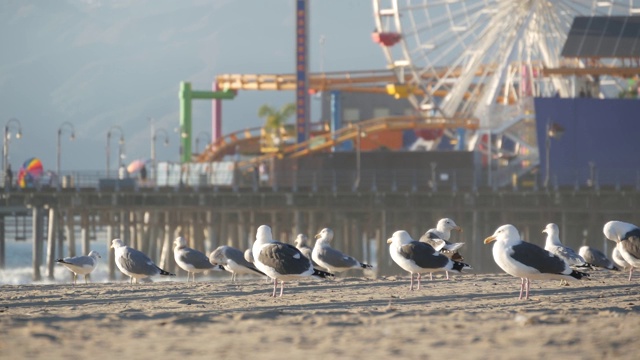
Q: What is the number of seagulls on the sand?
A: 15